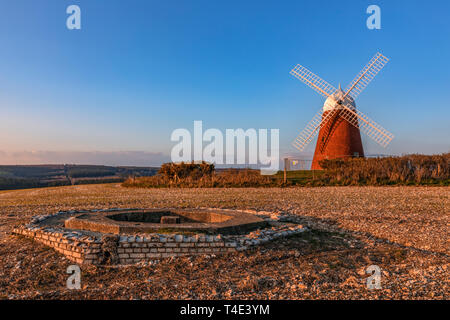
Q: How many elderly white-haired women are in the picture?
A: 0